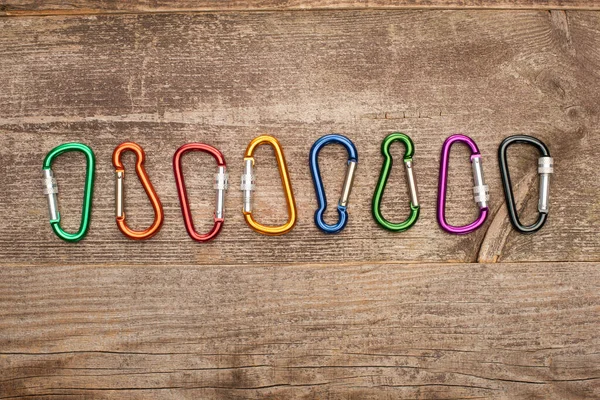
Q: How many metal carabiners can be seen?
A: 8